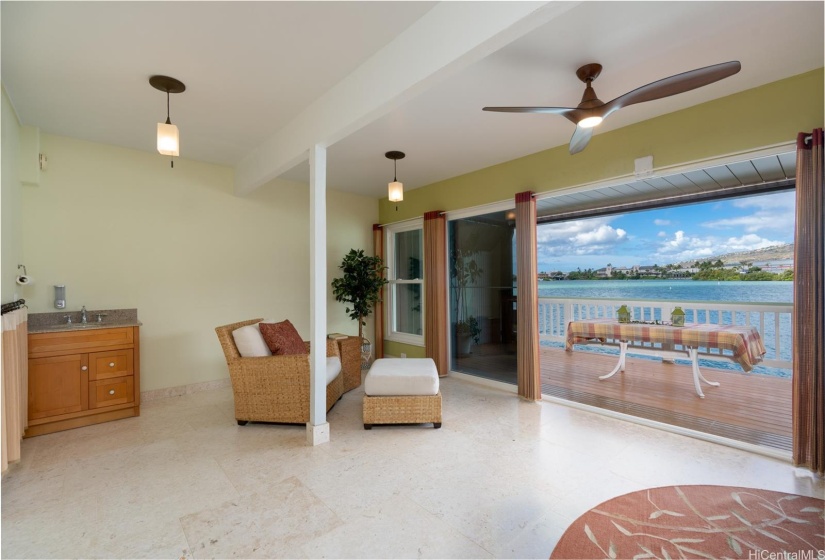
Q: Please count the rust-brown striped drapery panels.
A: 4